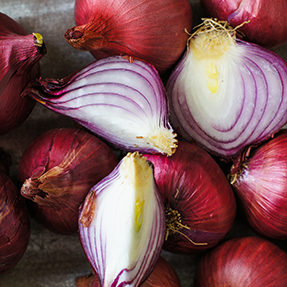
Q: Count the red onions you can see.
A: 12